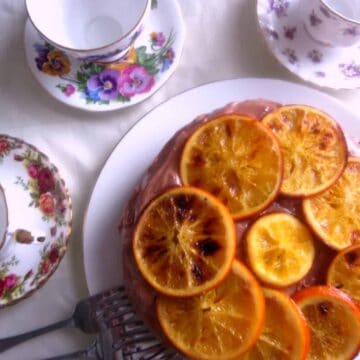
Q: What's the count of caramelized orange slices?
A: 9